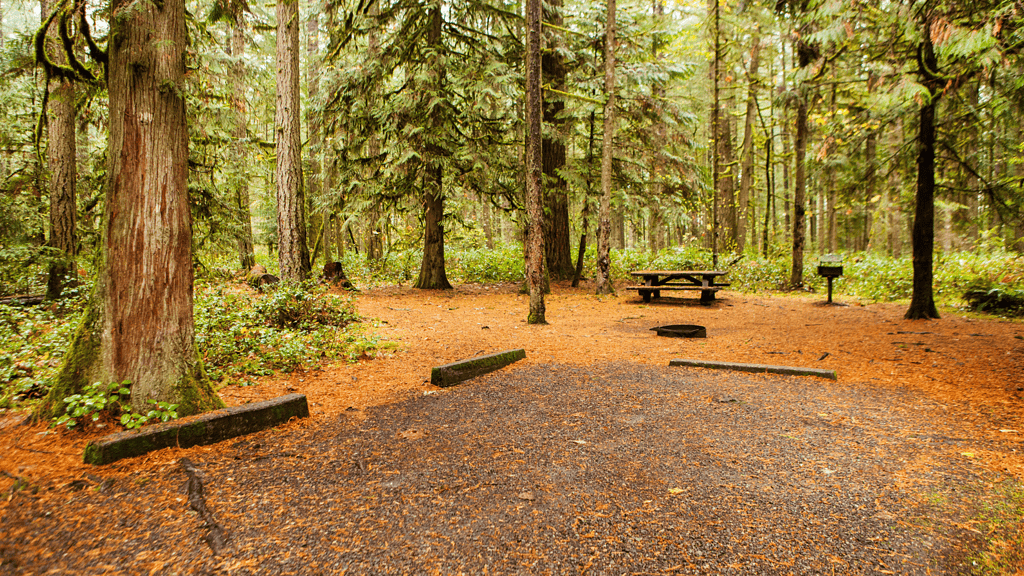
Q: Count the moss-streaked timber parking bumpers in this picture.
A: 3